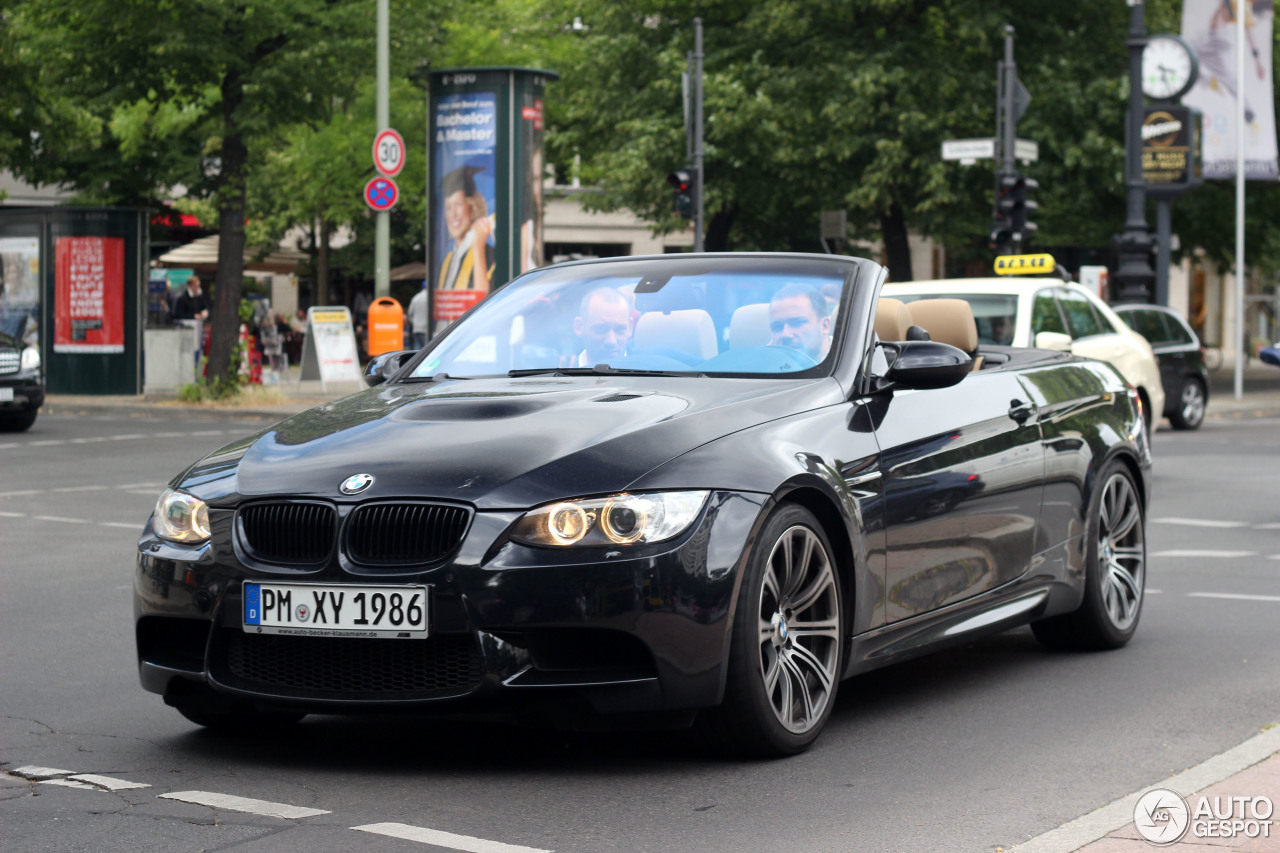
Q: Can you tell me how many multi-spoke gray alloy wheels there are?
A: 2